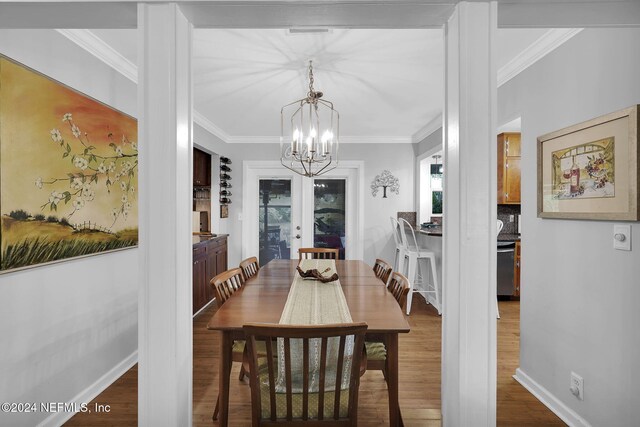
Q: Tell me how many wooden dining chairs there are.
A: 6